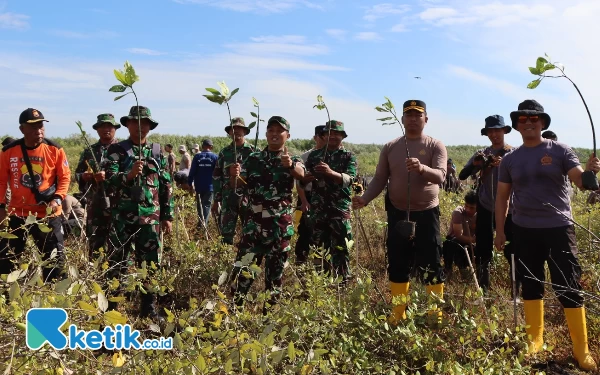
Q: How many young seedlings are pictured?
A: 7